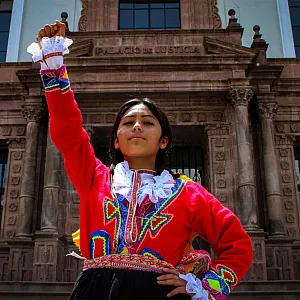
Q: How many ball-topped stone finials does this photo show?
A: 3